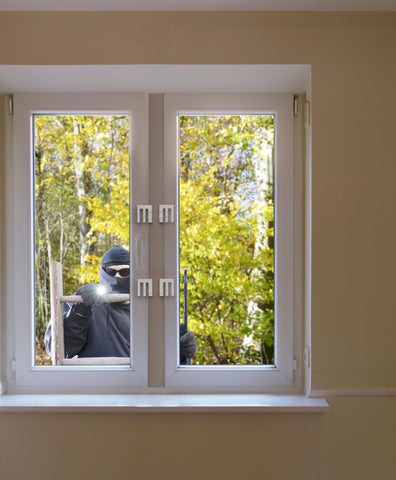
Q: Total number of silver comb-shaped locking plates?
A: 4